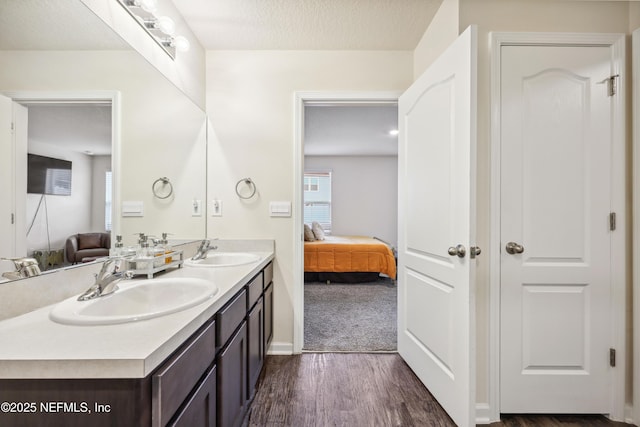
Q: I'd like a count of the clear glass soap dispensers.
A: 2